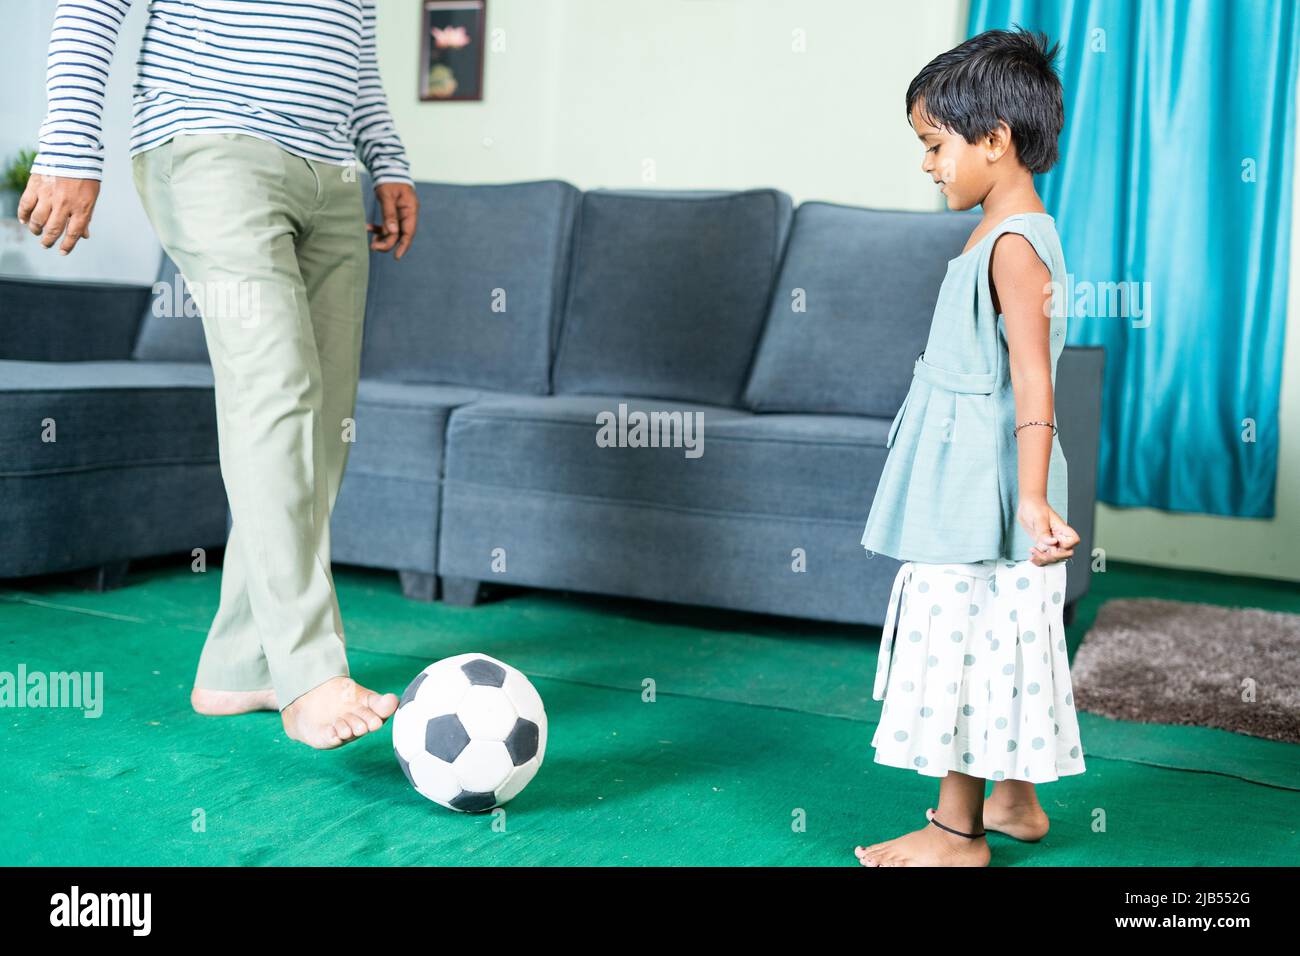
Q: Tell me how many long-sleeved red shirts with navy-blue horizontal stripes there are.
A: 0